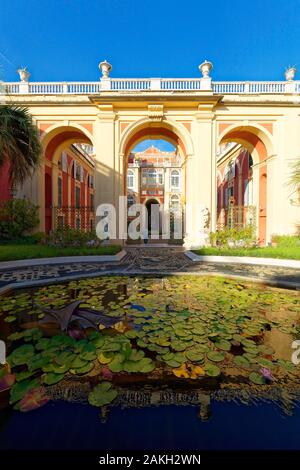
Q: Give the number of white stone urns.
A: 4